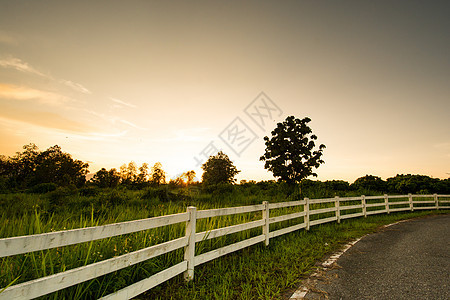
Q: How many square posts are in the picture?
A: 8